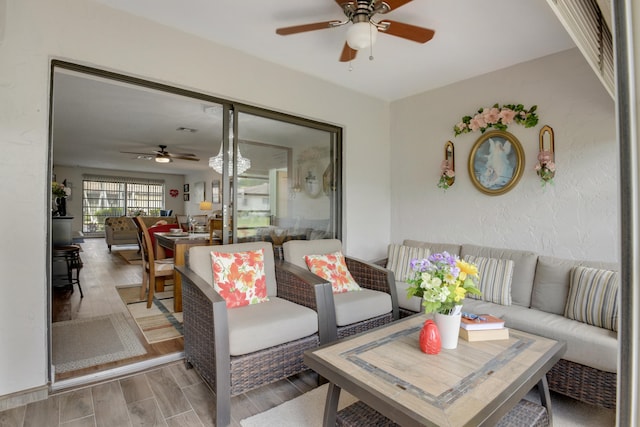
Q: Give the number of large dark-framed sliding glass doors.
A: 1